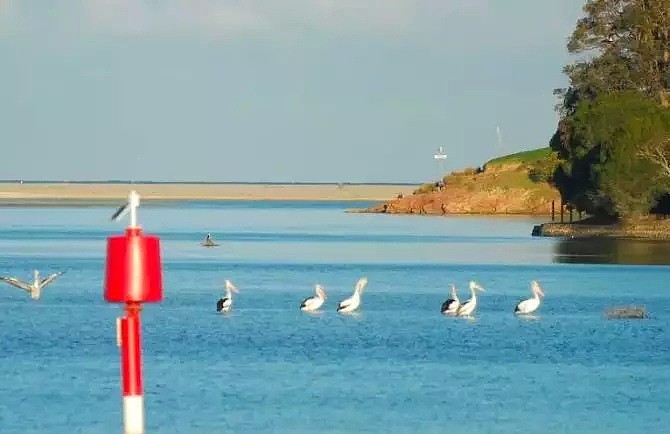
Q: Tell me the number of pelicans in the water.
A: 6